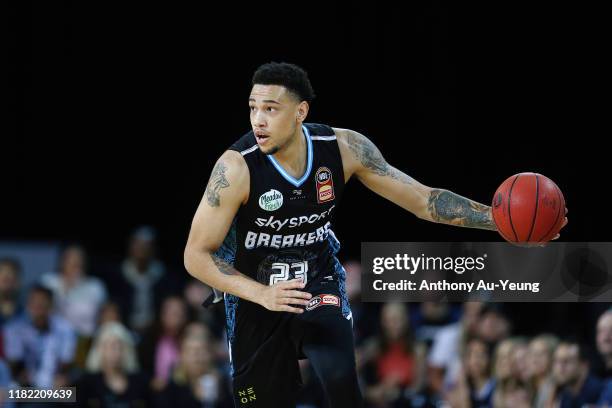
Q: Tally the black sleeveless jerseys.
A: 1